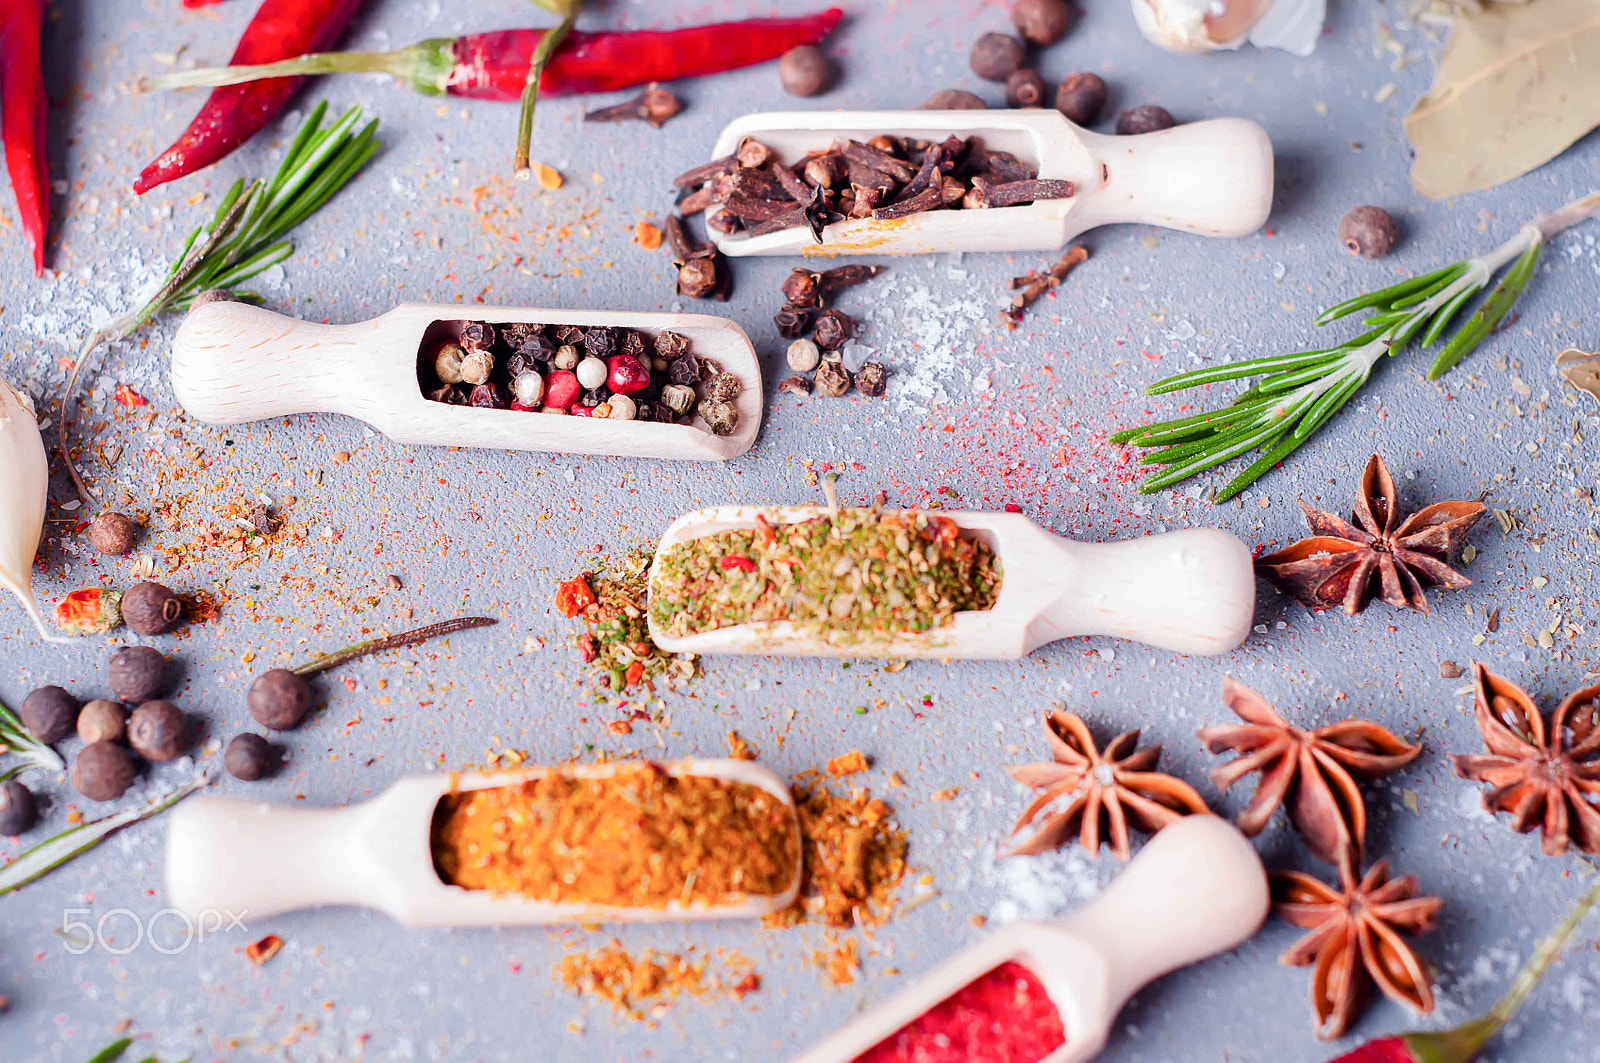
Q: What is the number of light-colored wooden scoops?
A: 5